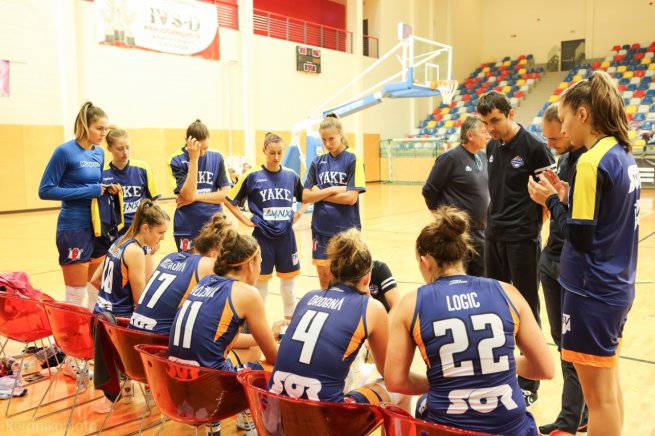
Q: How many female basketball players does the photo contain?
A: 11